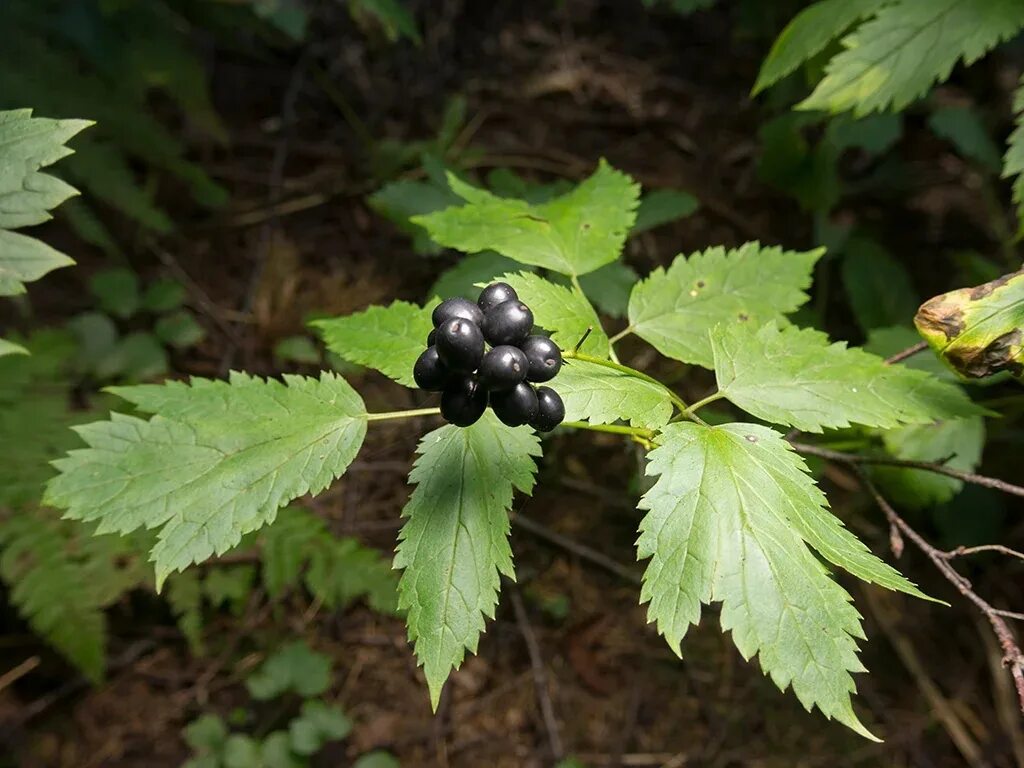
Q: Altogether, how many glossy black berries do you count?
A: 11